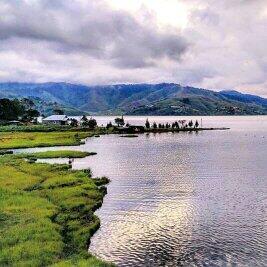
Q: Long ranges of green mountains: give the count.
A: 1